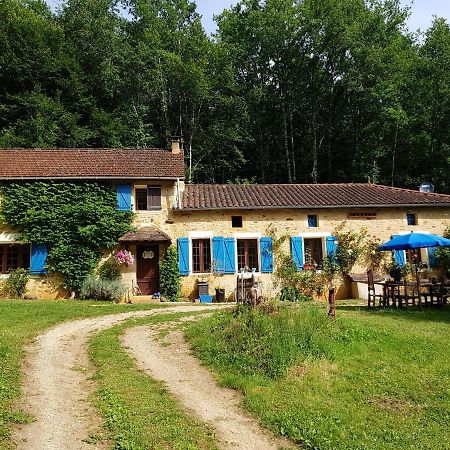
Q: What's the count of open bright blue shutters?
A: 10